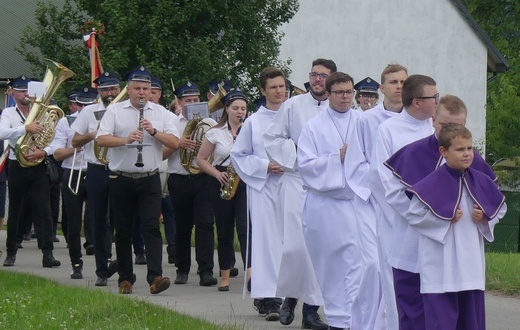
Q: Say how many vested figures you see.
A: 7